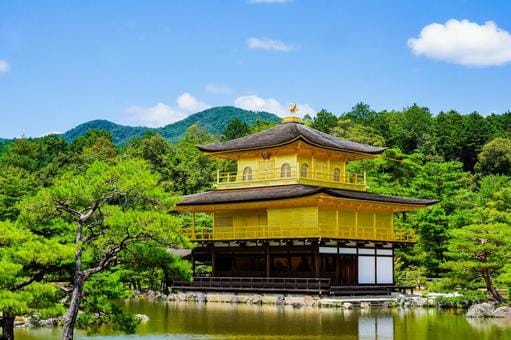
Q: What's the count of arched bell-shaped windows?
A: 4